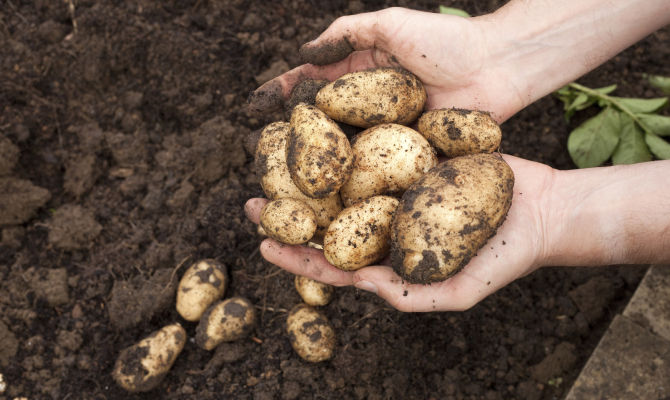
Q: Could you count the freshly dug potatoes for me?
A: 13